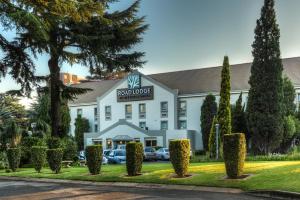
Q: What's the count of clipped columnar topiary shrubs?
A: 7